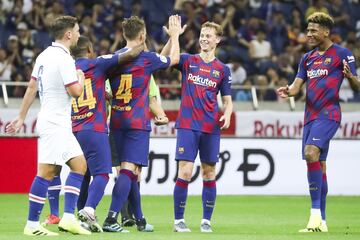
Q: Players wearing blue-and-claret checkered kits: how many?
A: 4